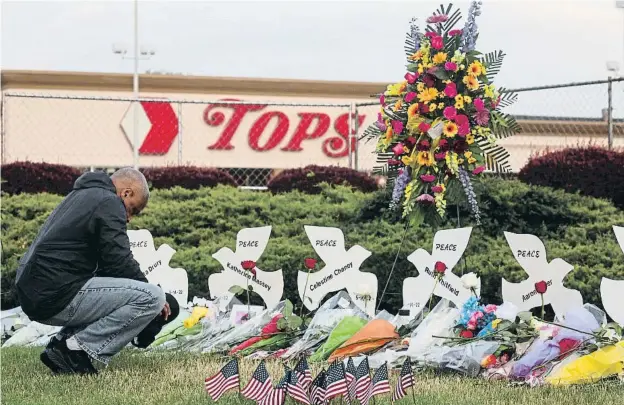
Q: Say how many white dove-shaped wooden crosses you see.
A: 6